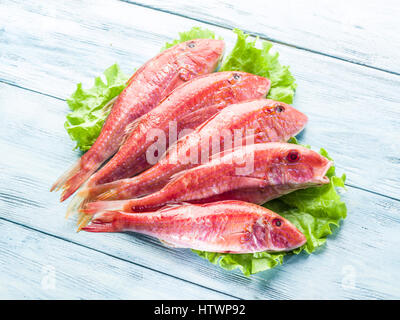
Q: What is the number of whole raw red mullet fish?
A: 5